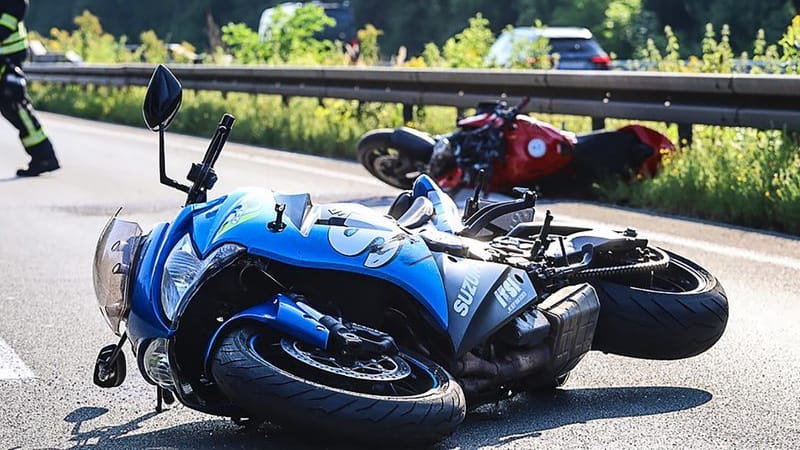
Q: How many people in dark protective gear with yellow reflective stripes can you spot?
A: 1